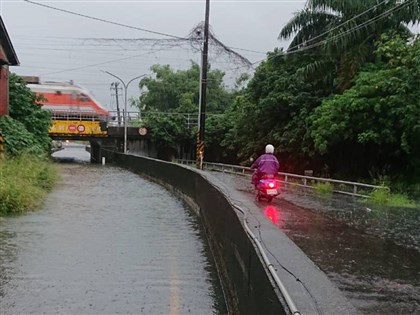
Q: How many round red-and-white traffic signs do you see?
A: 3